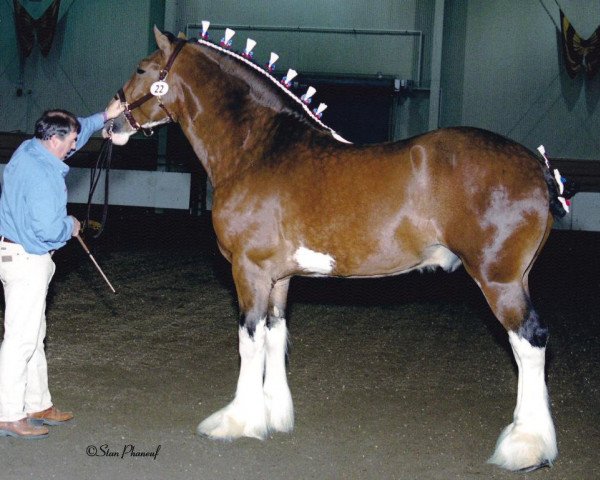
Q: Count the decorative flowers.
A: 7